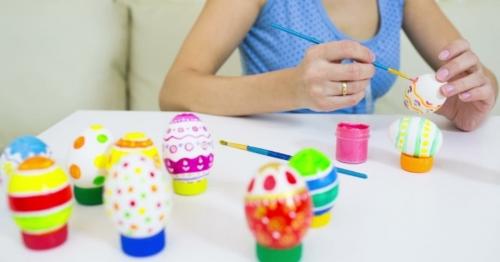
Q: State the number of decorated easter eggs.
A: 10